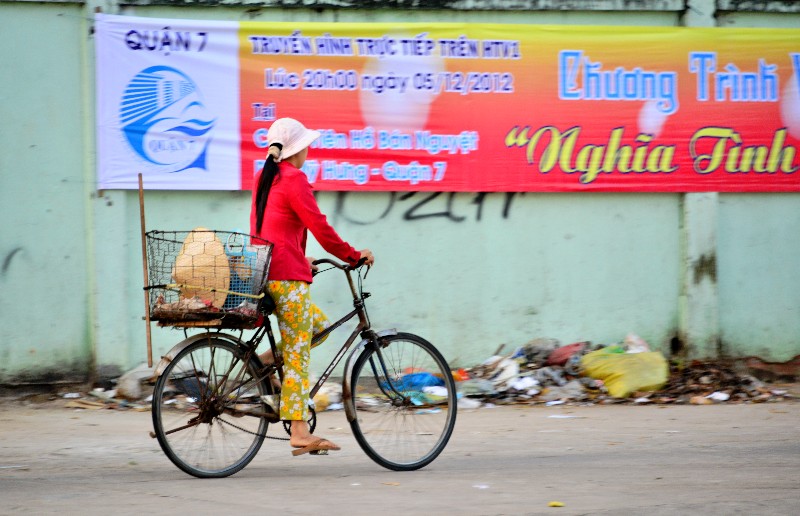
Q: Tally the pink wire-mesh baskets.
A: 0